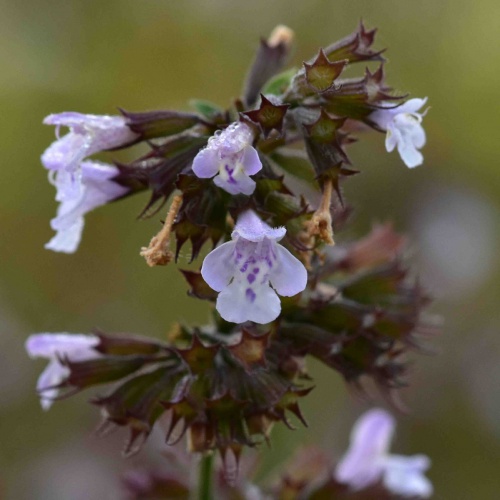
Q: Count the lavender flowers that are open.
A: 7